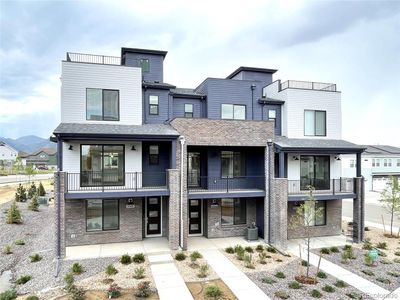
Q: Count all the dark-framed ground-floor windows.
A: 3